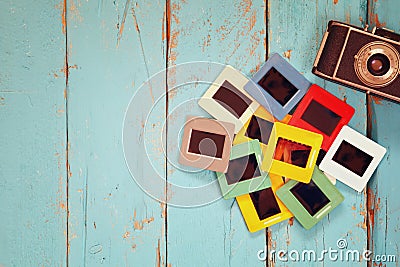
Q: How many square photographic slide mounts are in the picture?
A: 10